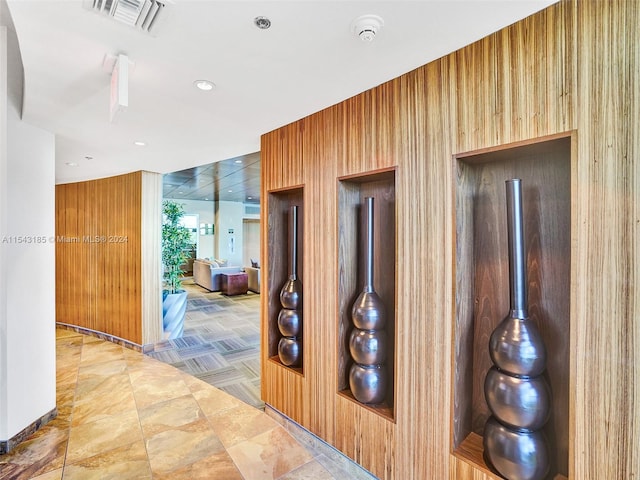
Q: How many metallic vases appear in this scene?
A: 3